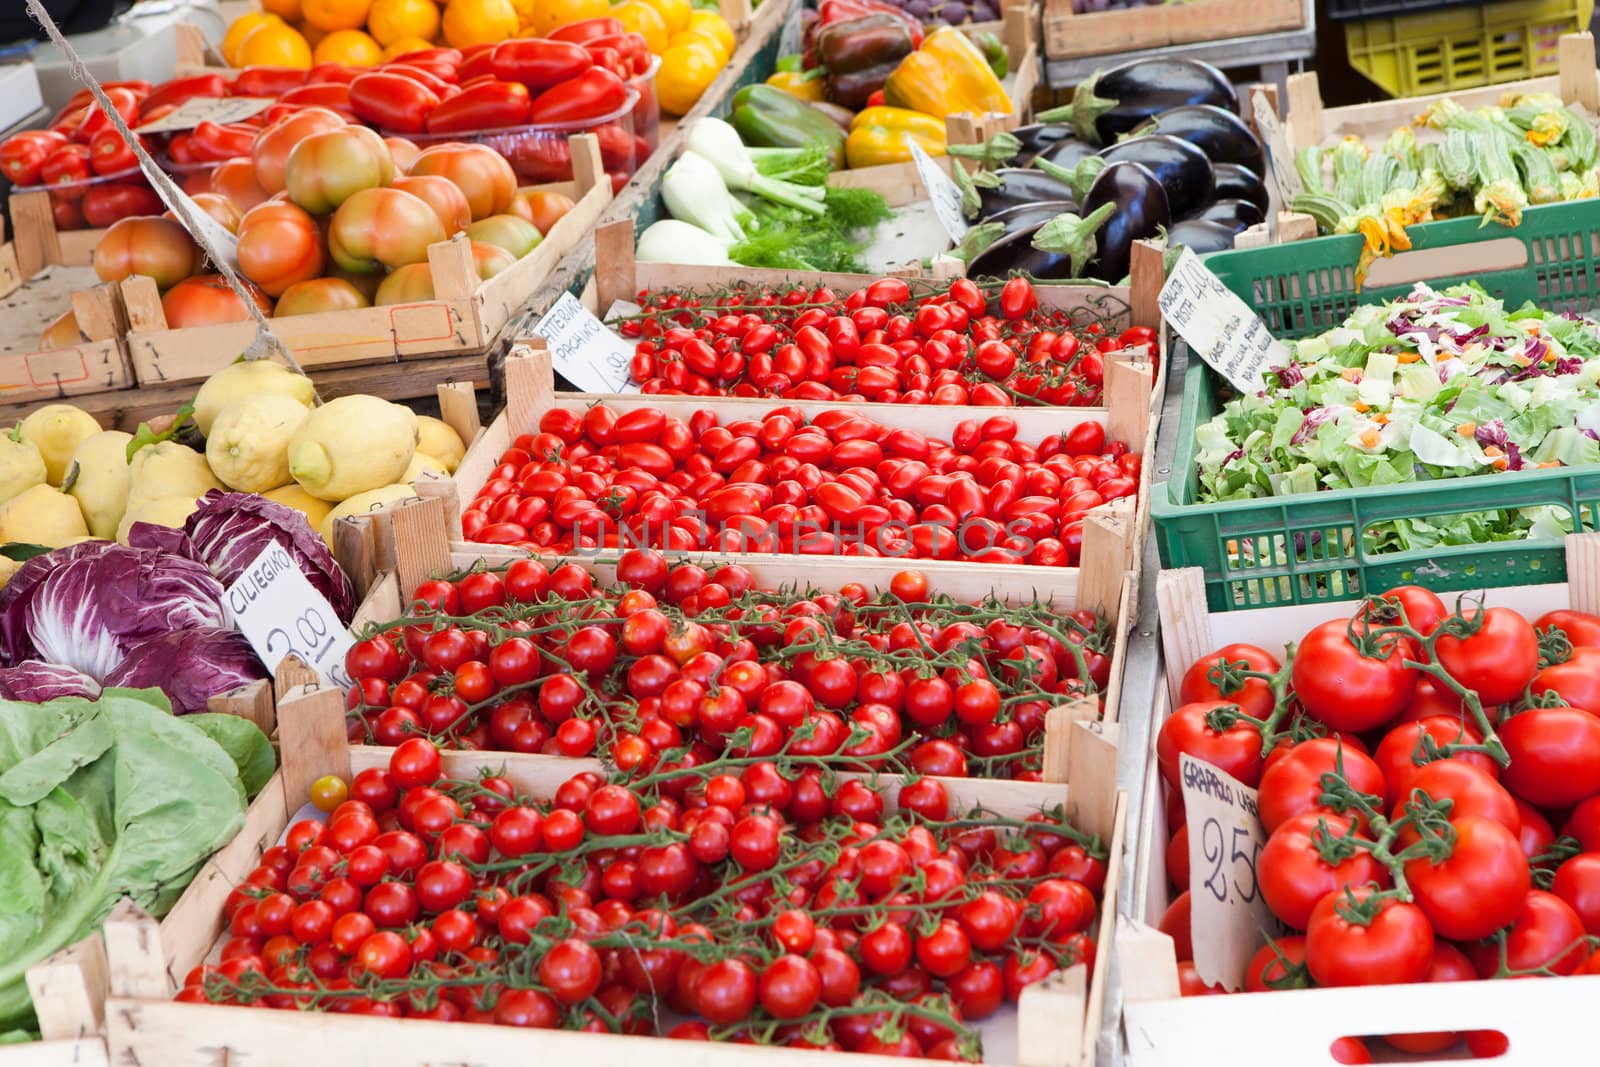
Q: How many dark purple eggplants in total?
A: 12